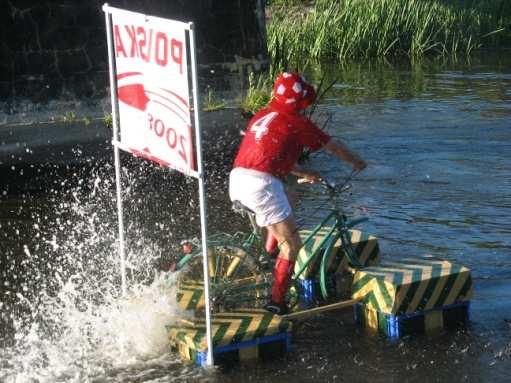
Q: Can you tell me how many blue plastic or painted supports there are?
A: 3